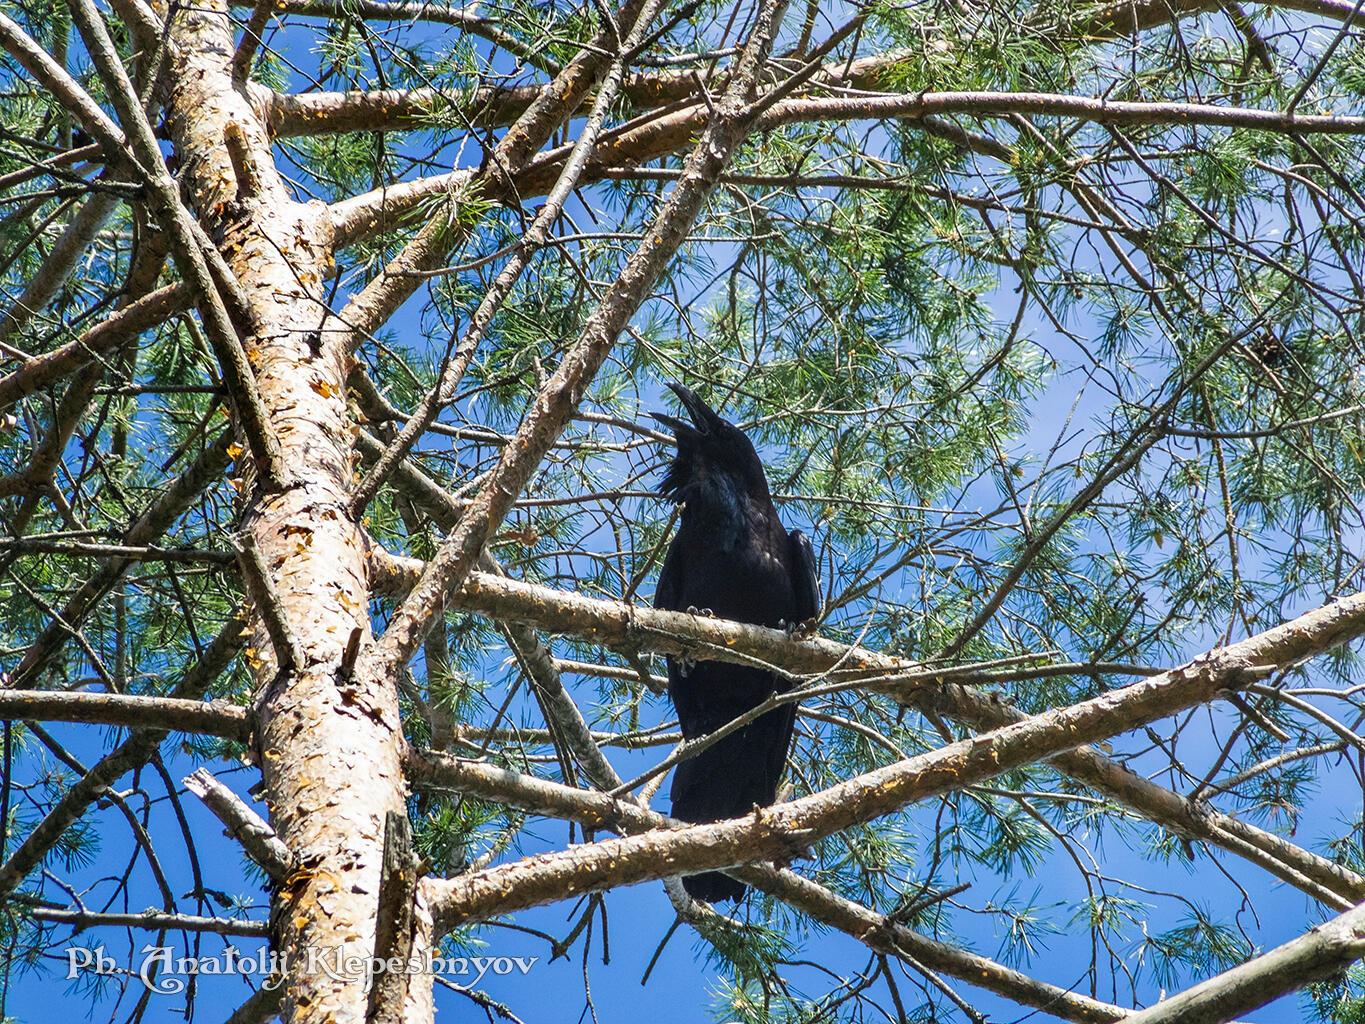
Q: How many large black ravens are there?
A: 1